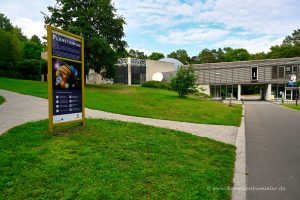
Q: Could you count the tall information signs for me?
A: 1